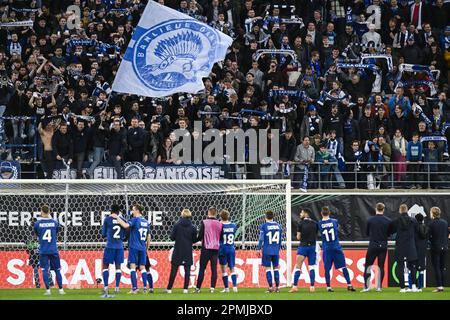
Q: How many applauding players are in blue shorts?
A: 7